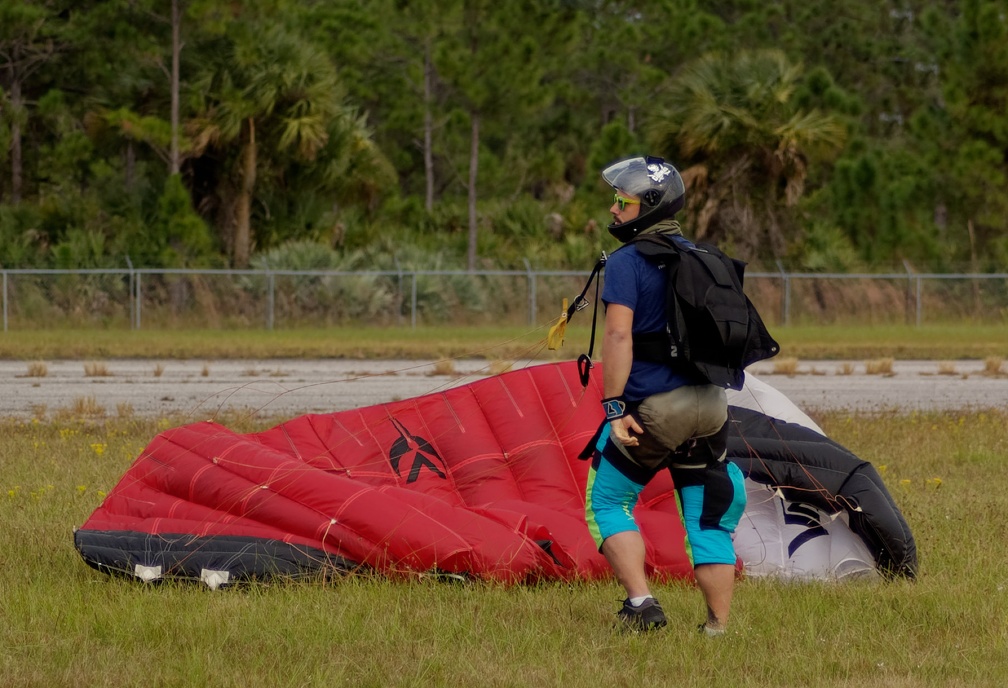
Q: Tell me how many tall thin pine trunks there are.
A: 4